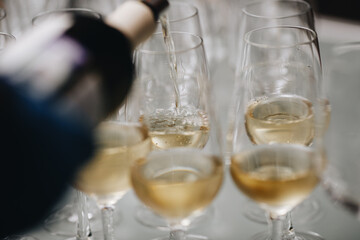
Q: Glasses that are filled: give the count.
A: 5